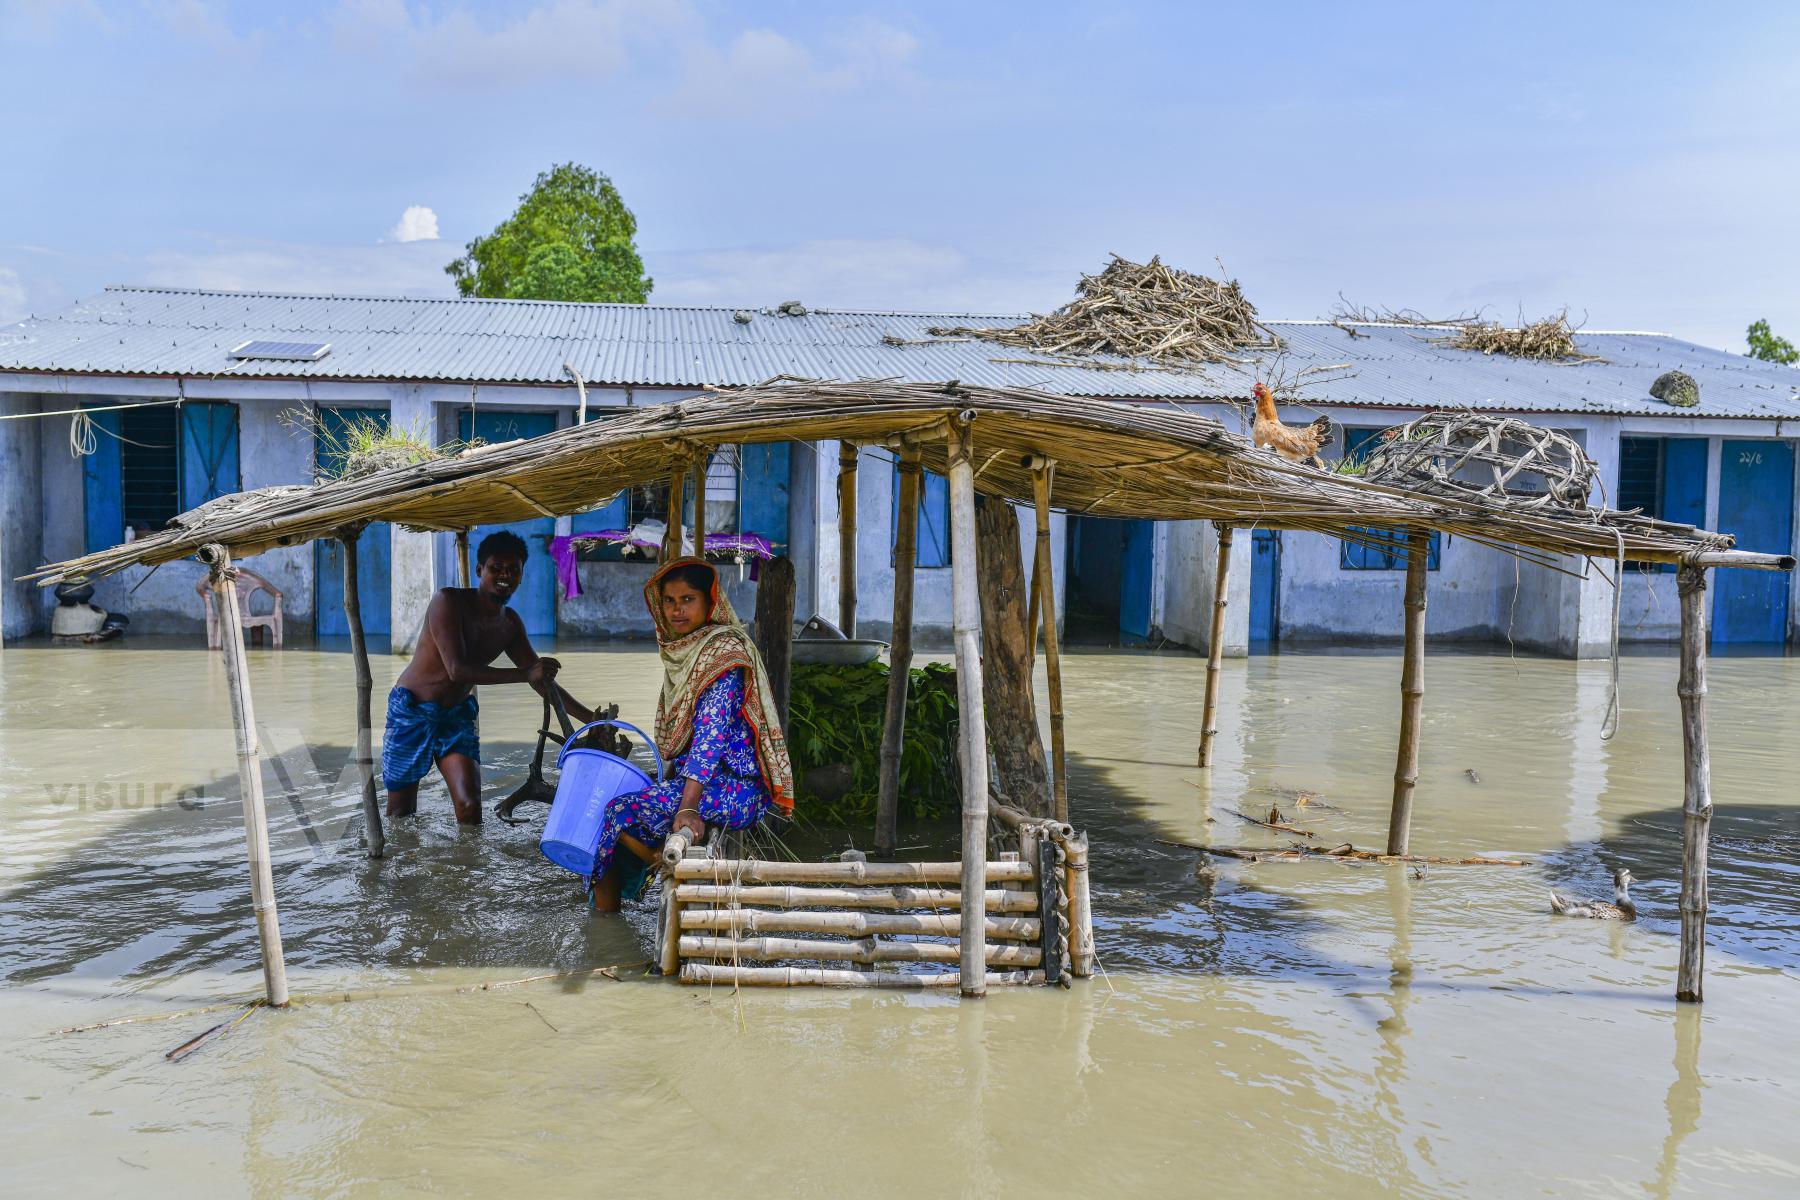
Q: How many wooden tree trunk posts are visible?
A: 2